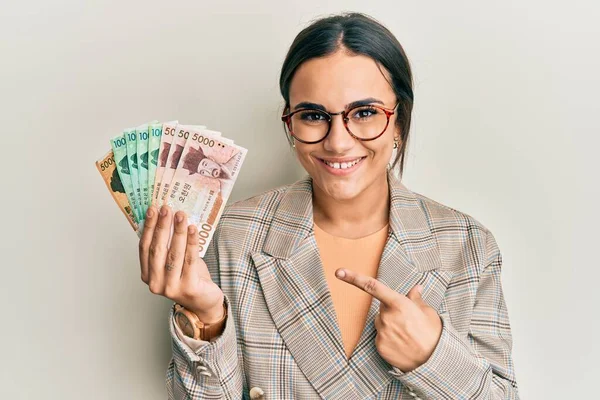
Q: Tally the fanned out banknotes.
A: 8